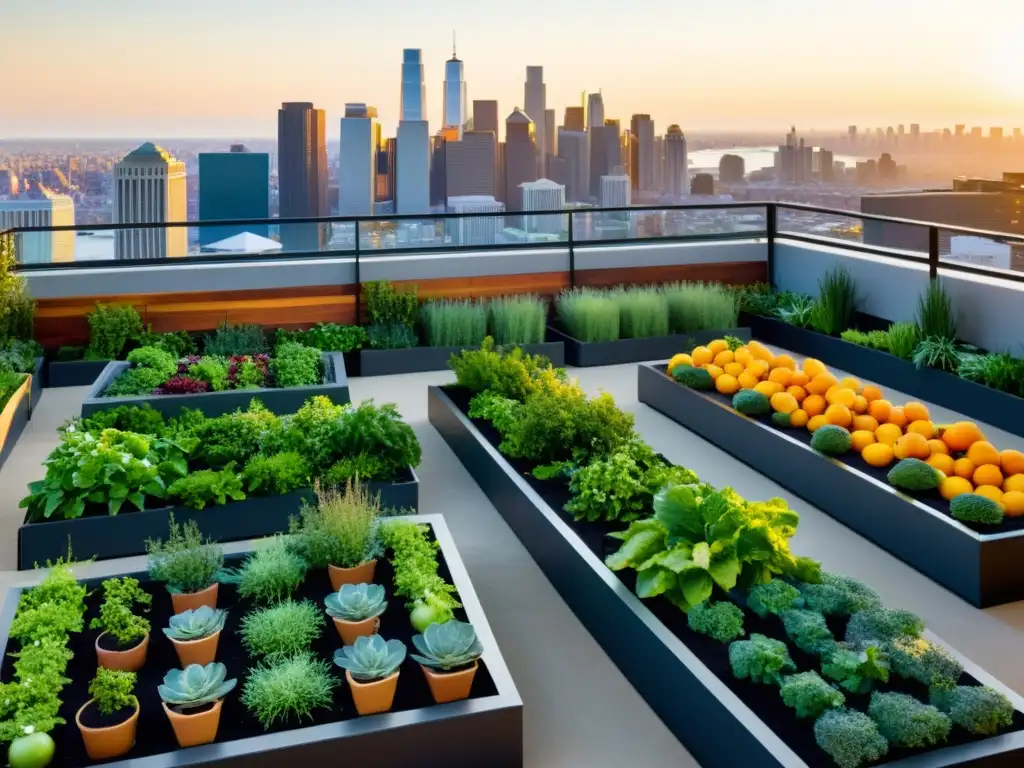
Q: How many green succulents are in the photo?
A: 5